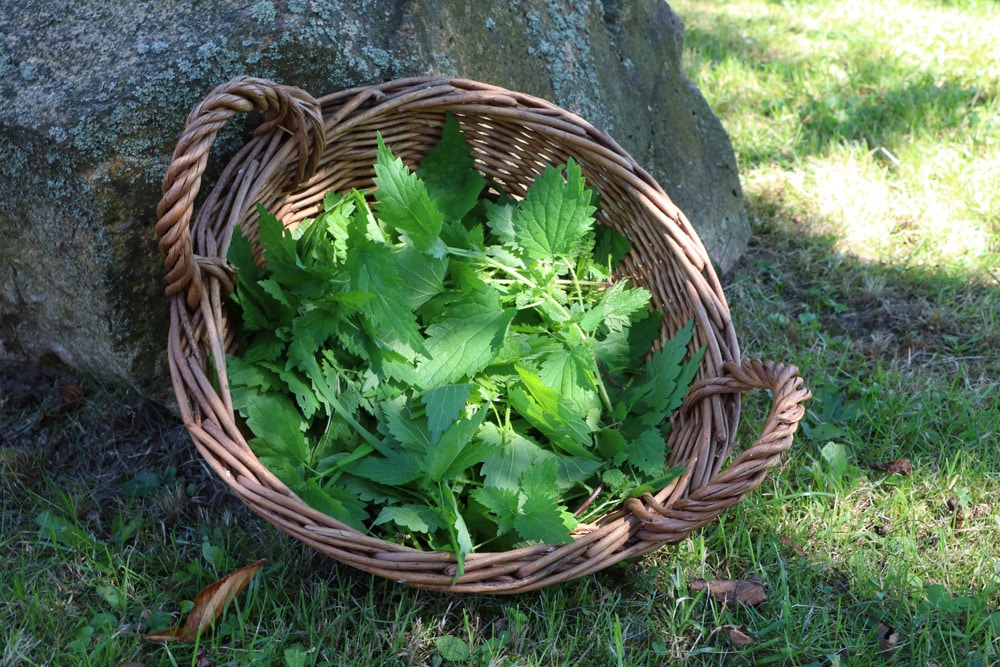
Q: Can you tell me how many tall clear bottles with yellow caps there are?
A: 0